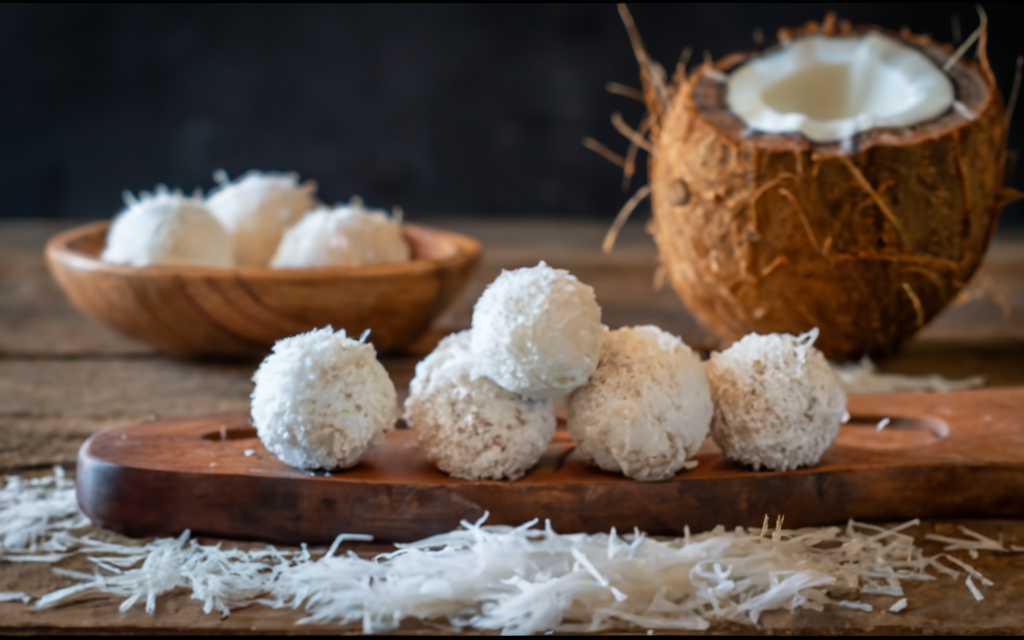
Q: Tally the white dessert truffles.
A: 8